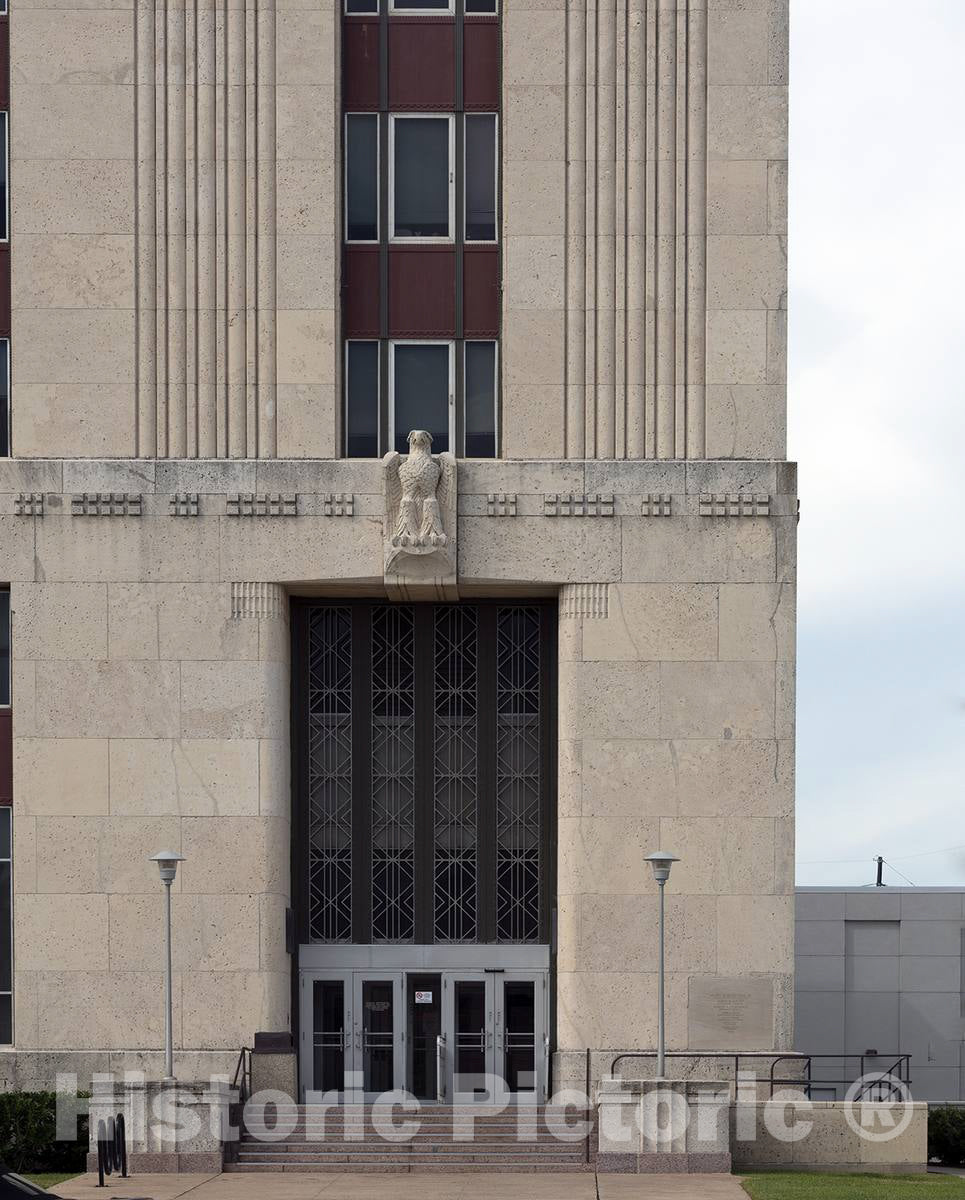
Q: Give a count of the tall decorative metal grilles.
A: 4